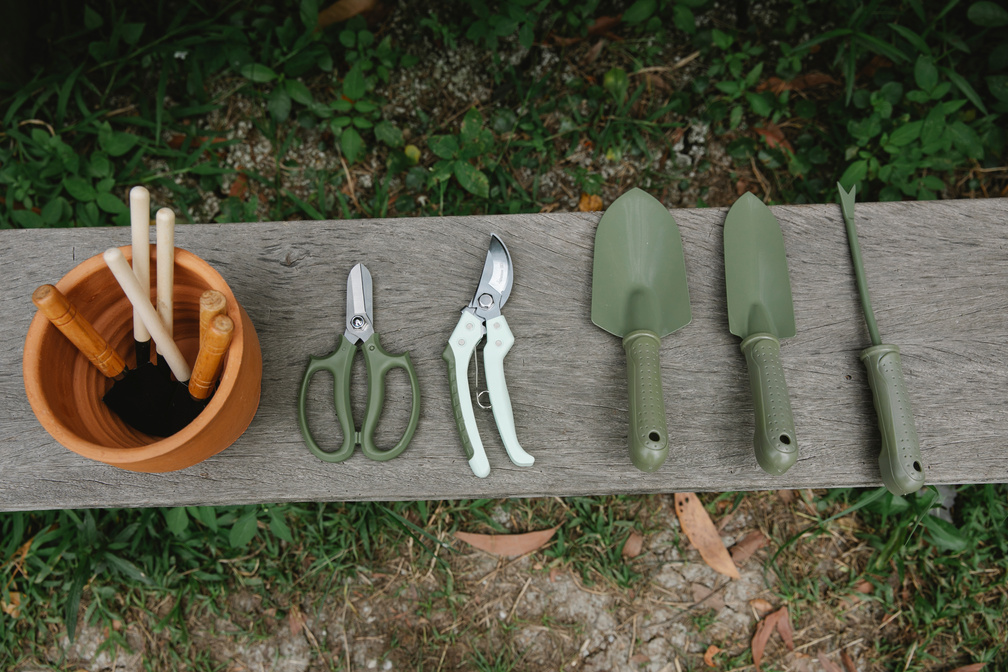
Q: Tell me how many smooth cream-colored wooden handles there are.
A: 3